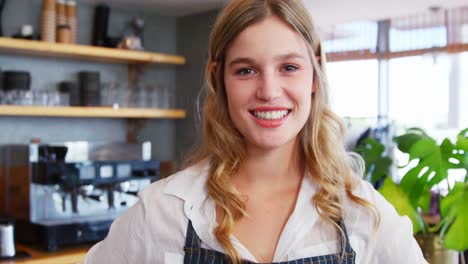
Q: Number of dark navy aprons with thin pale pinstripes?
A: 1